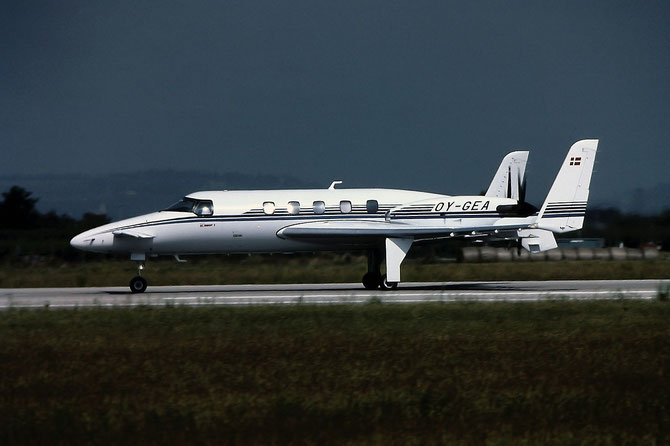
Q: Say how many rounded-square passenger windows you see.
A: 5